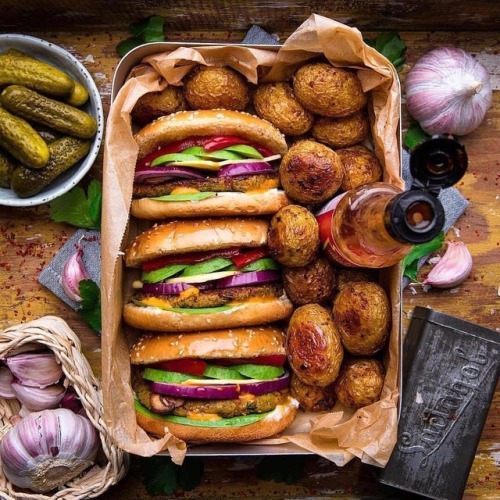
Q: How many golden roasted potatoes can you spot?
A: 14